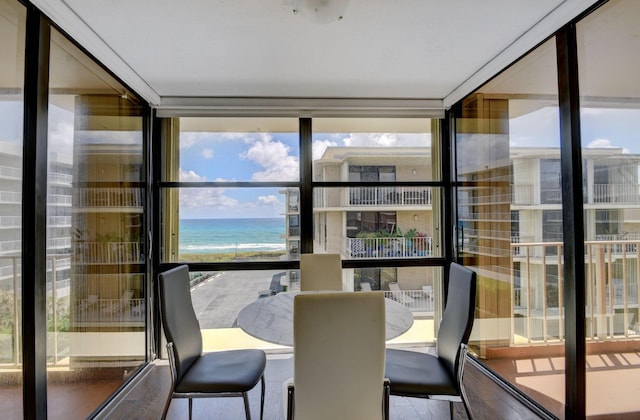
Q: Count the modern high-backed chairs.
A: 4